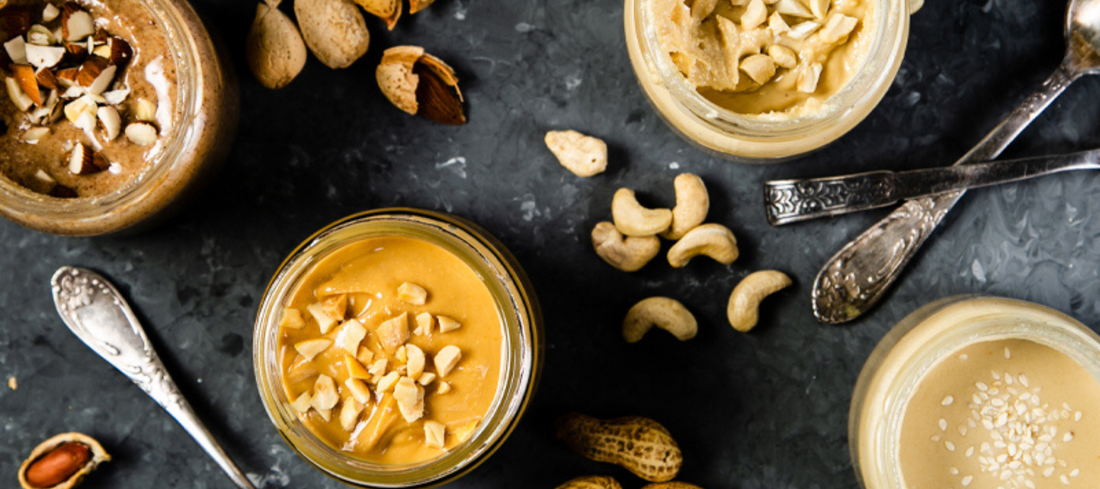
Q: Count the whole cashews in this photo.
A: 6